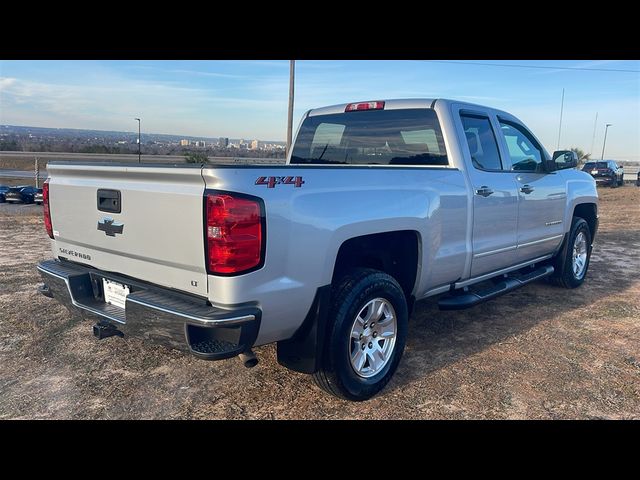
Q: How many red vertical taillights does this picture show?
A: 2